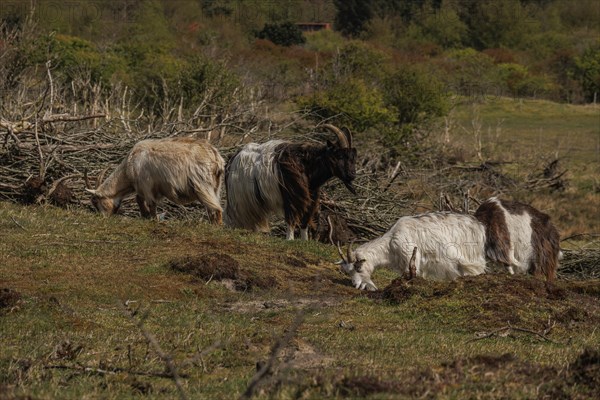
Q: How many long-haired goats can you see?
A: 4